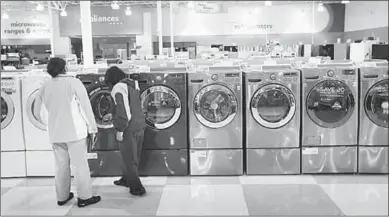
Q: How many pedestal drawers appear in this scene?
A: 8